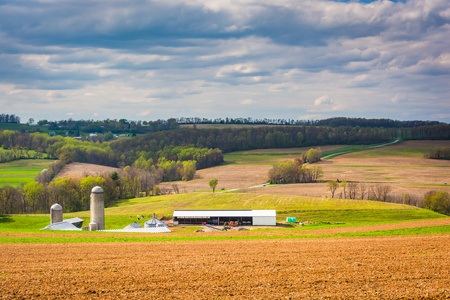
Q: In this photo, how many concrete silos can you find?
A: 2